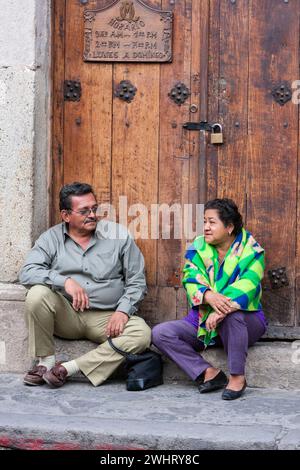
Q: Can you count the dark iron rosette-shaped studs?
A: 5